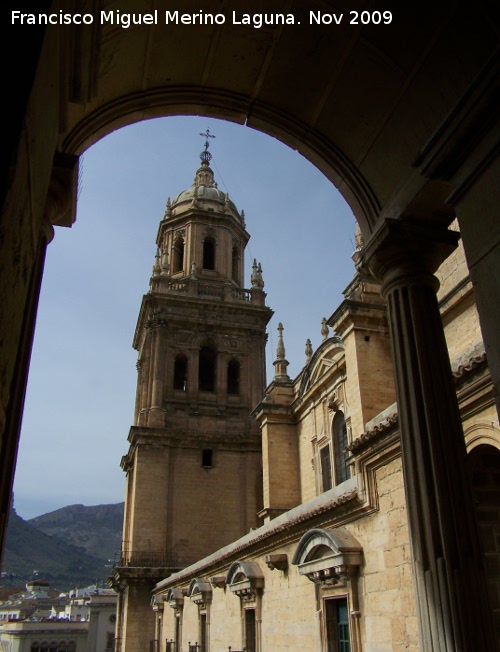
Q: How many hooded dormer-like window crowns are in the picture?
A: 5